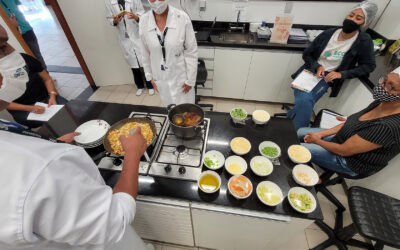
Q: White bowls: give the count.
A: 13